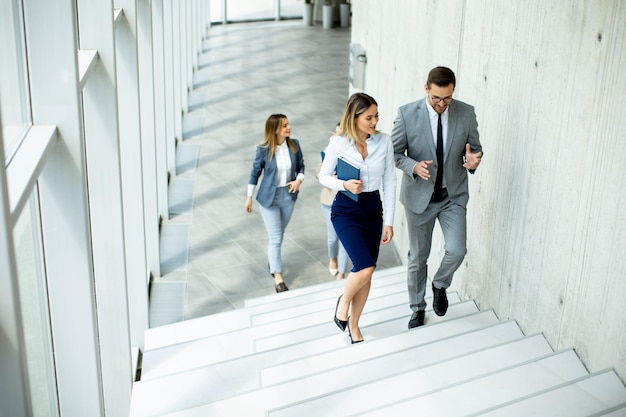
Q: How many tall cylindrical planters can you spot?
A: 3